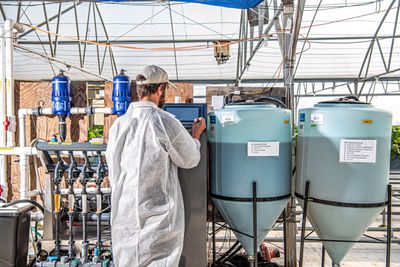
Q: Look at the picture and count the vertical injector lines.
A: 4